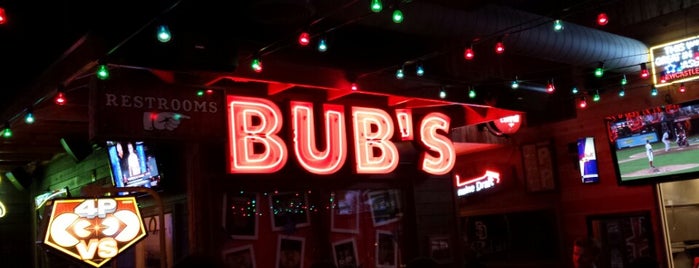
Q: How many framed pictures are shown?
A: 8